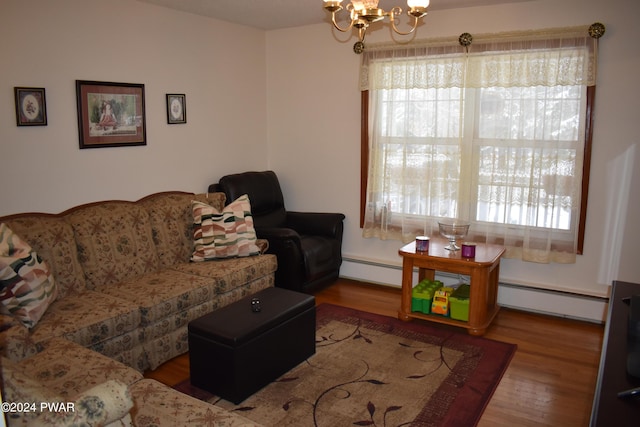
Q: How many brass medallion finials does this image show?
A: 3